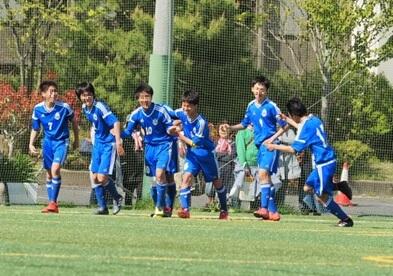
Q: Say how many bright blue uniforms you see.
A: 6